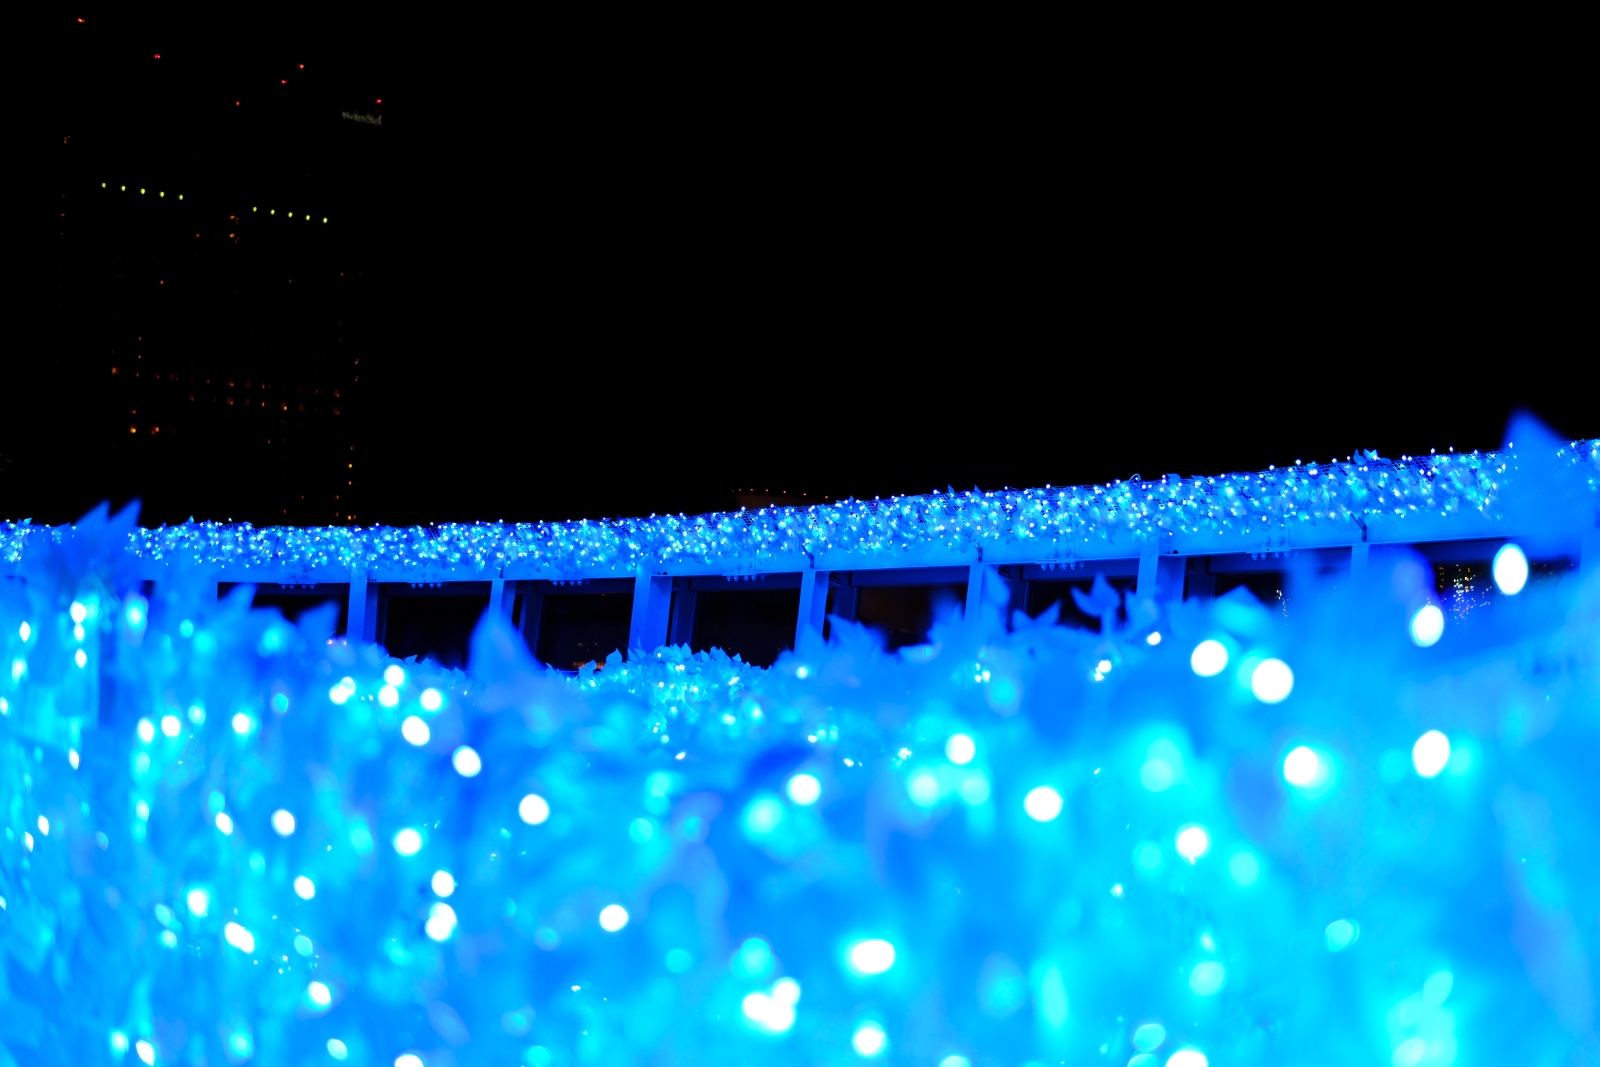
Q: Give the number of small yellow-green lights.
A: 10